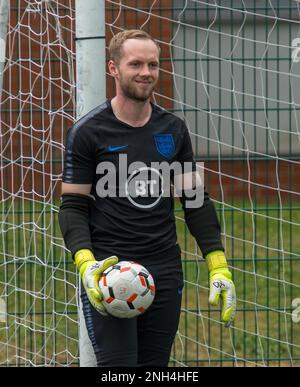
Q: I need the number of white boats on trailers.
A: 0